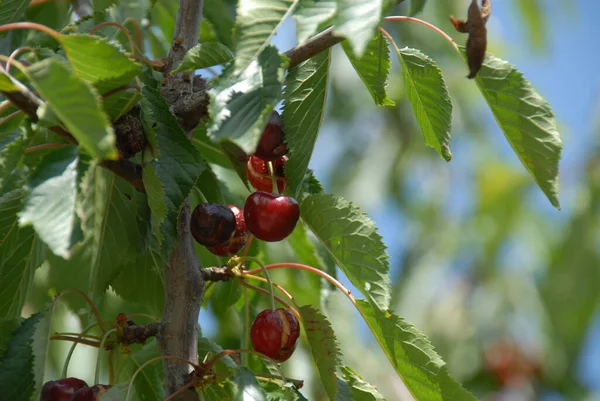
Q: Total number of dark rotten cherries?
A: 1